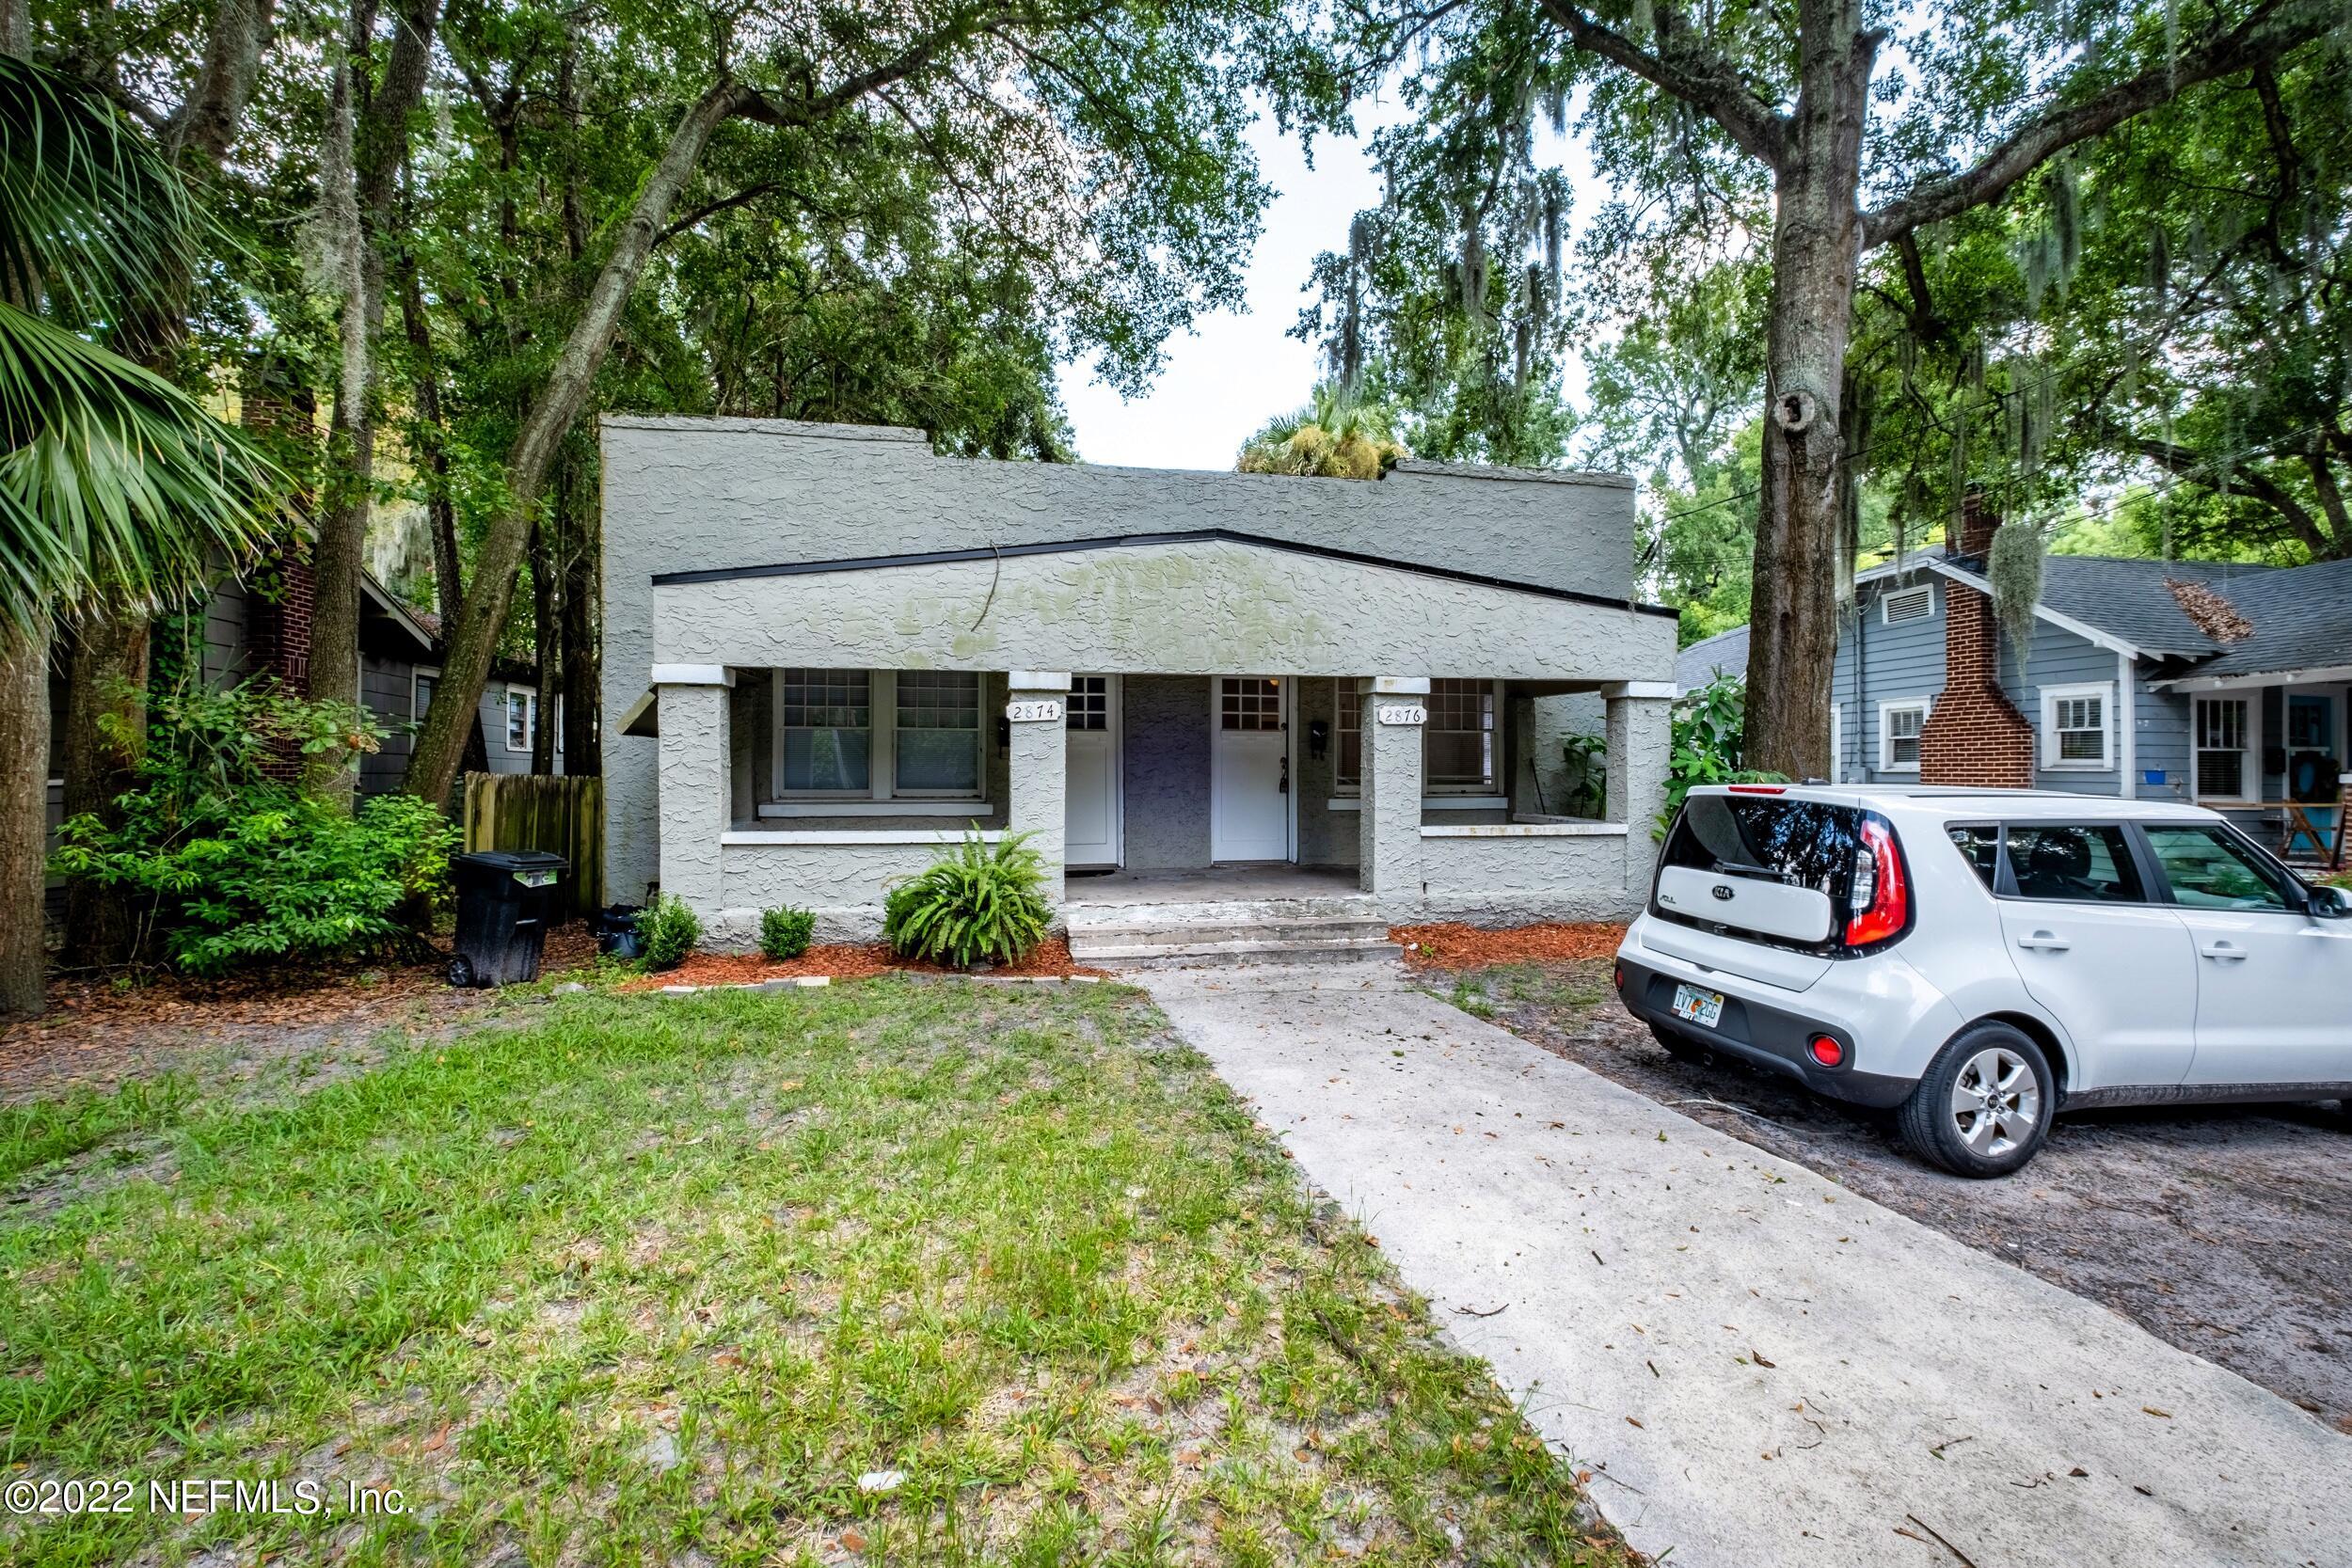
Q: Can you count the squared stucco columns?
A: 4